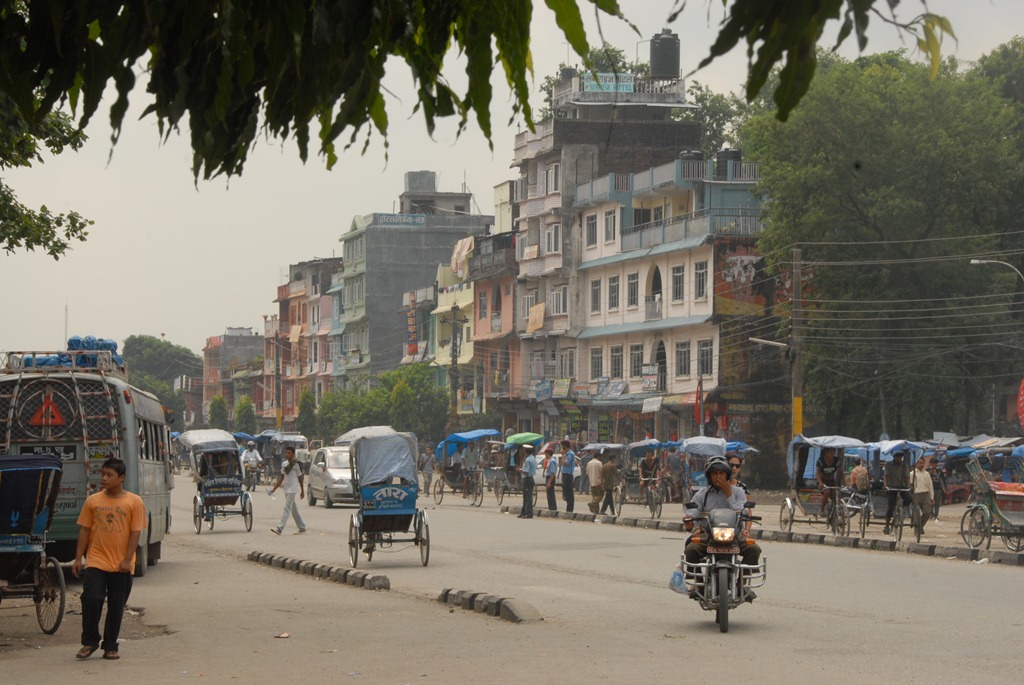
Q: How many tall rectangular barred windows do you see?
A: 12